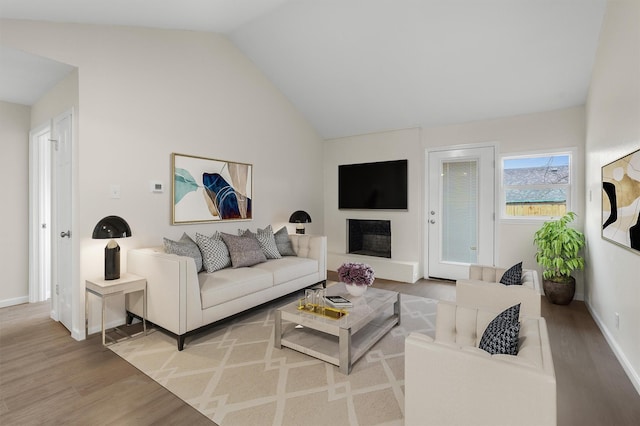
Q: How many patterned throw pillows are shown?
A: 4